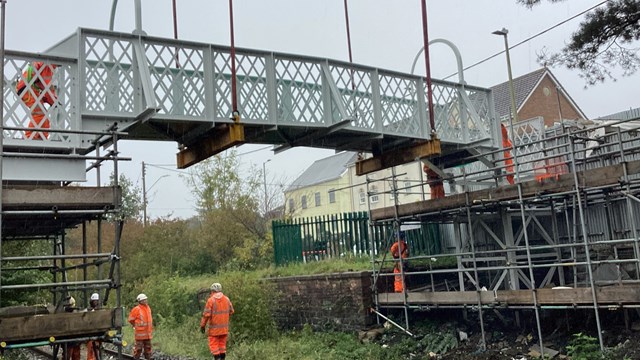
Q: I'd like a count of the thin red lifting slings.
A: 4